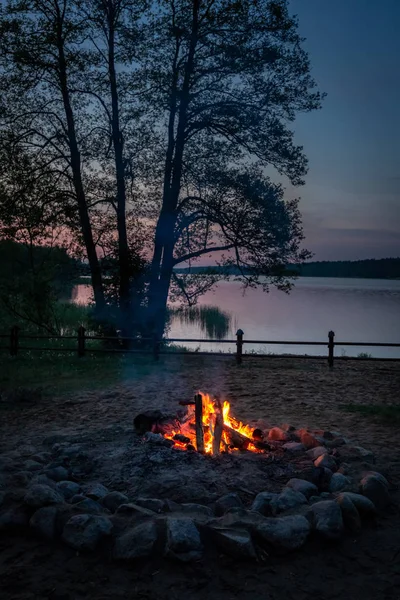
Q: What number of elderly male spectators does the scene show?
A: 0